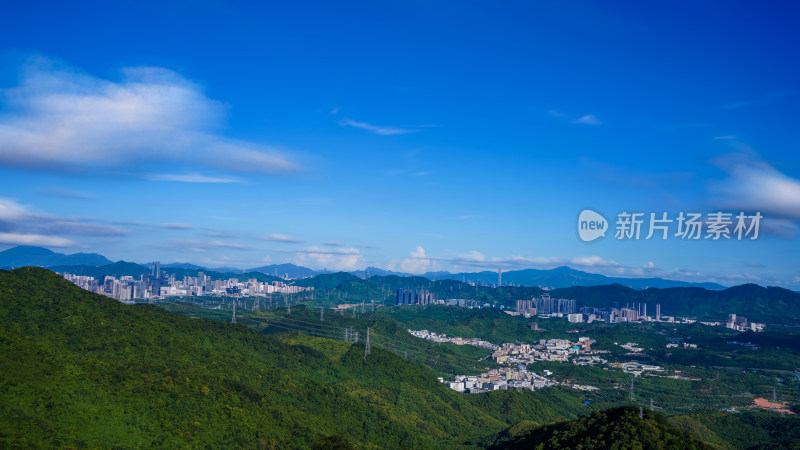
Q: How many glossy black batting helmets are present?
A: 0